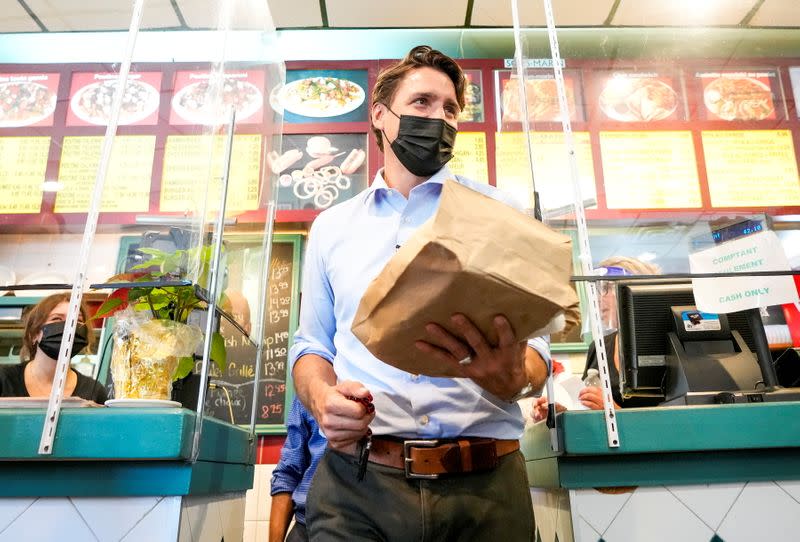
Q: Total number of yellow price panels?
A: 7